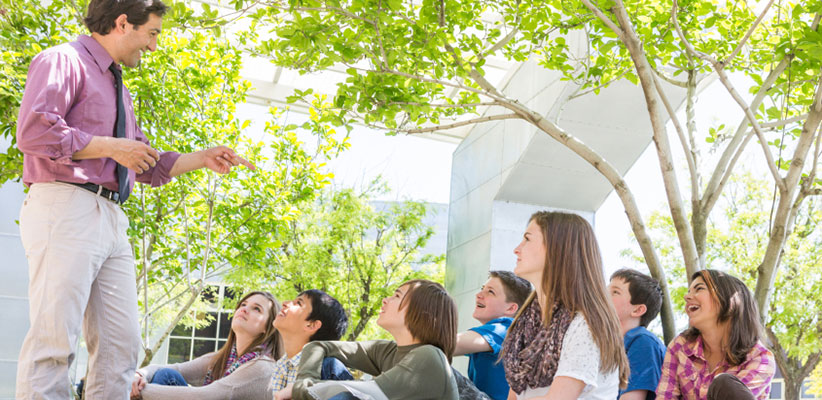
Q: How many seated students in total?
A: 7